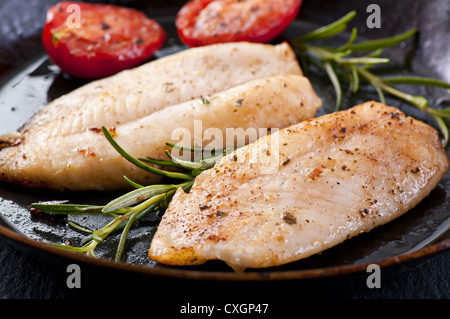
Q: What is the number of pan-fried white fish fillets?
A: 2